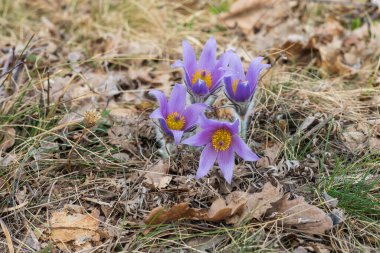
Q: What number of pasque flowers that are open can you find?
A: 4